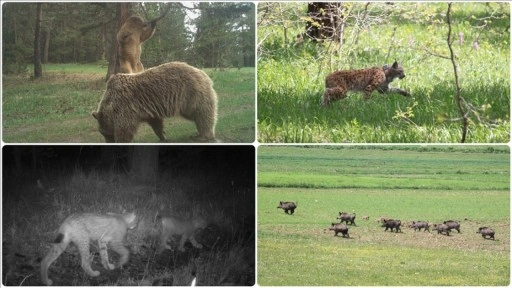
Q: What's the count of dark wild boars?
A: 8